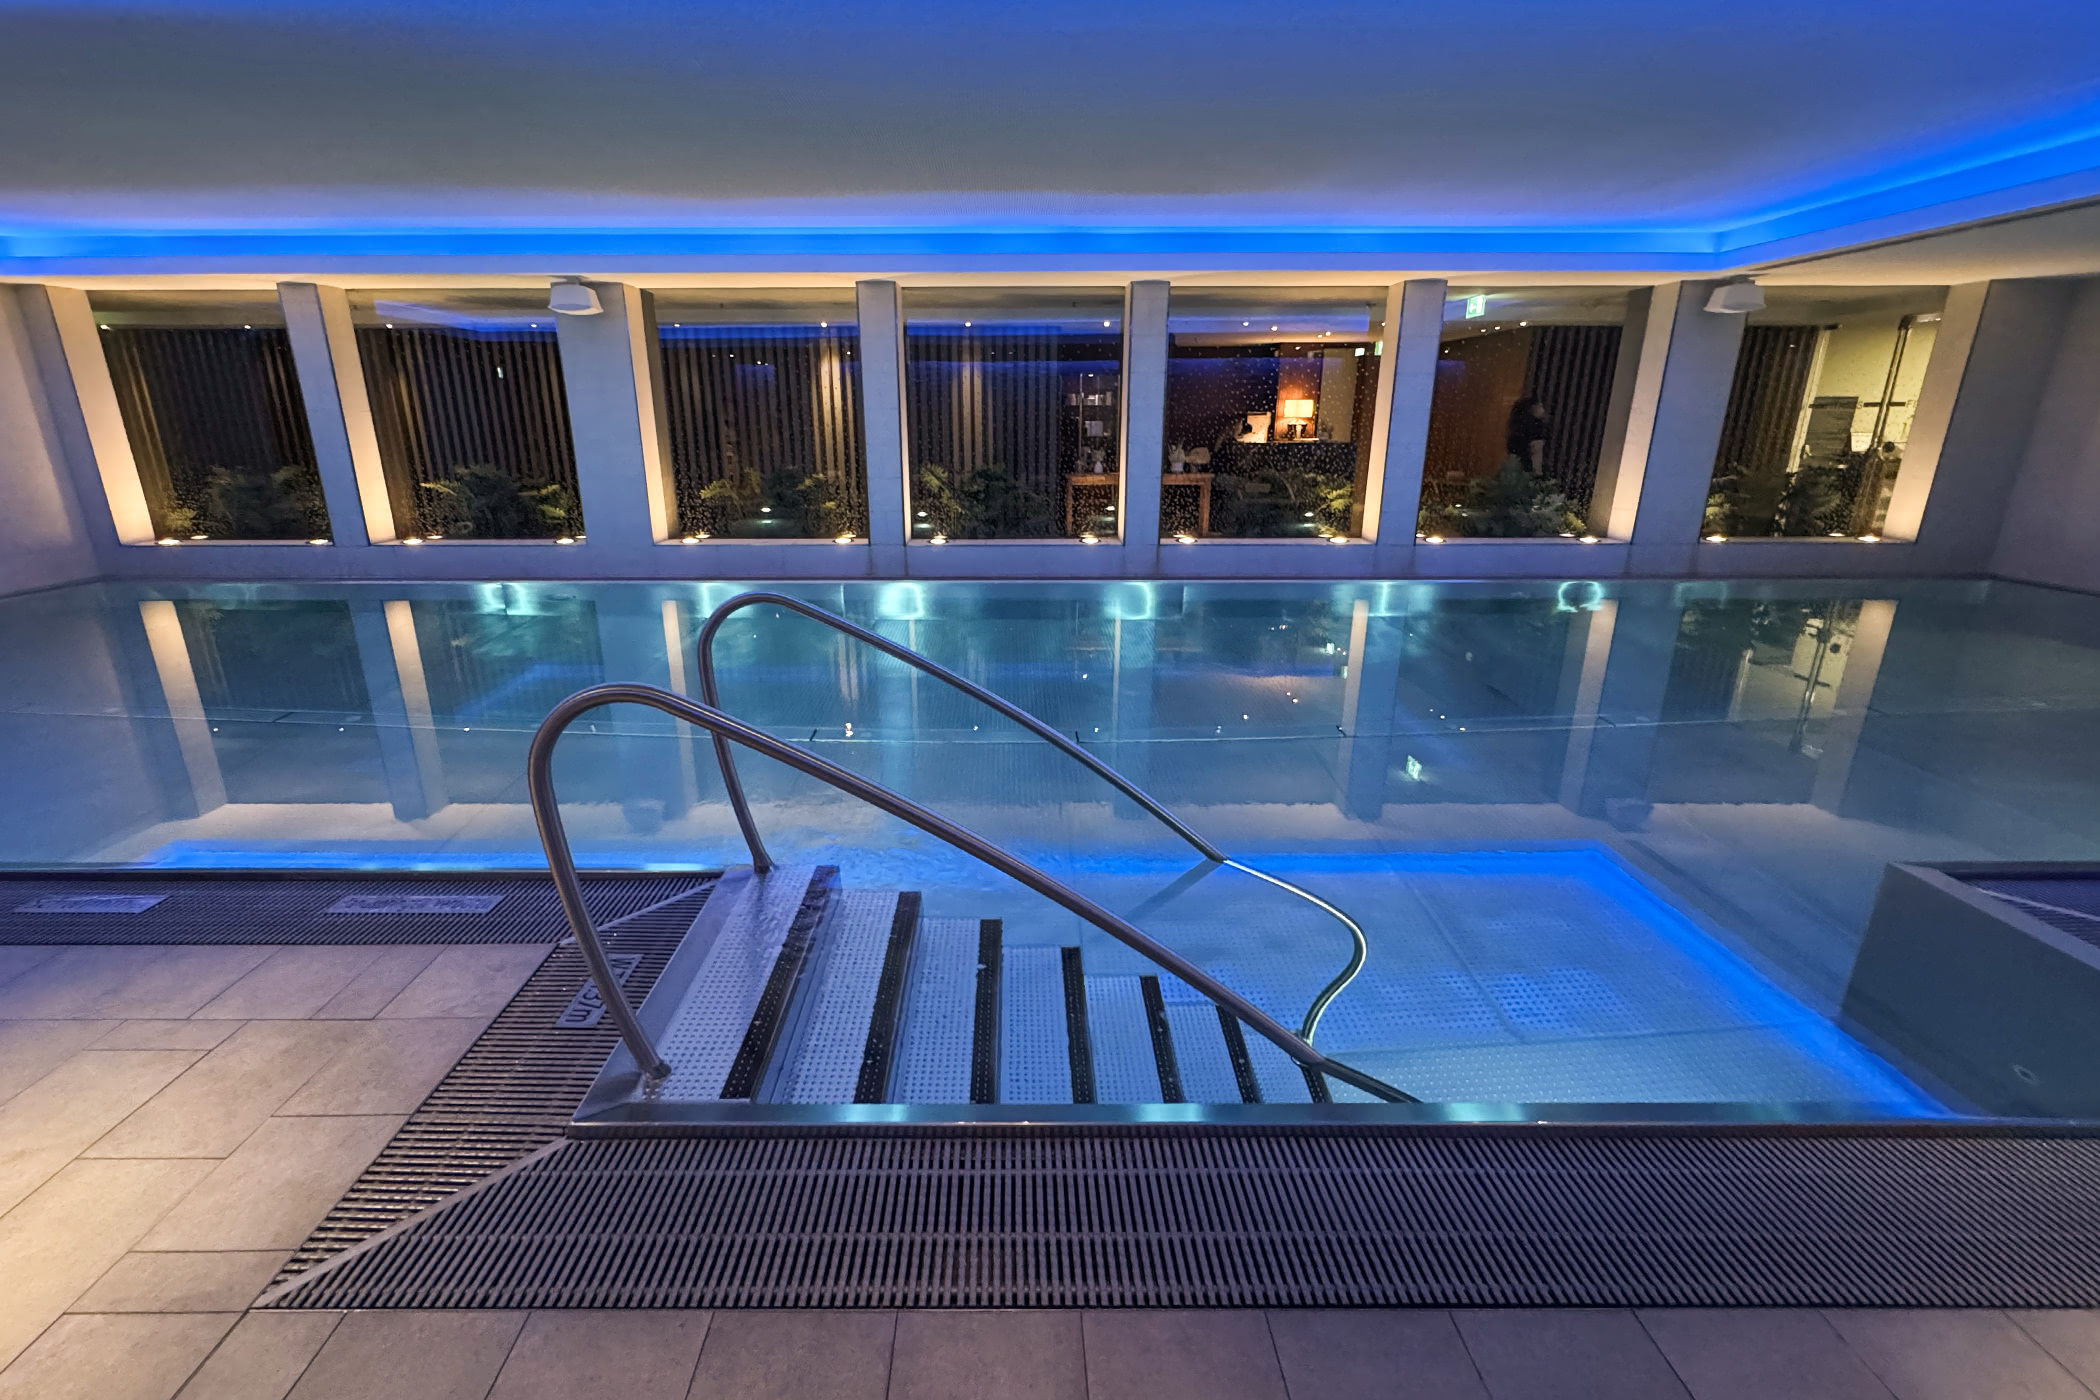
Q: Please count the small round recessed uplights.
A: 14